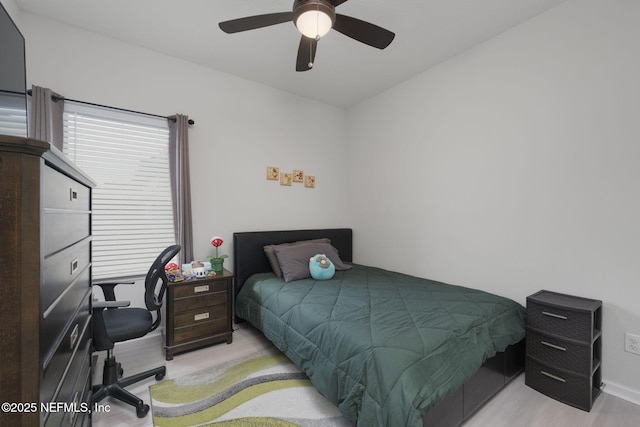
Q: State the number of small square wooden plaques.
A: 4